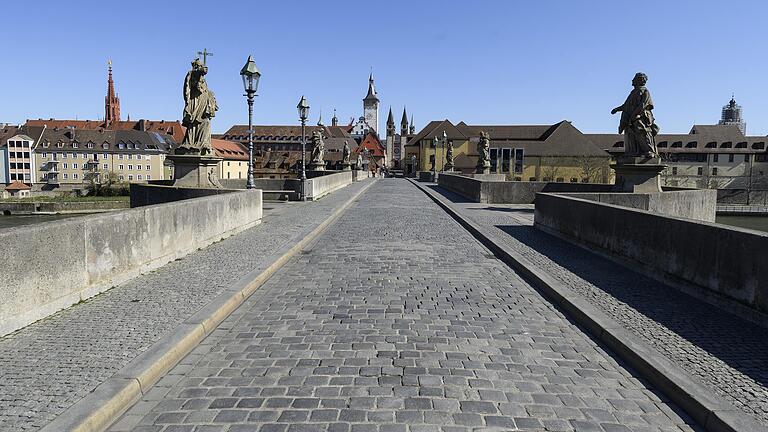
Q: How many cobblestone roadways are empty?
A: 1